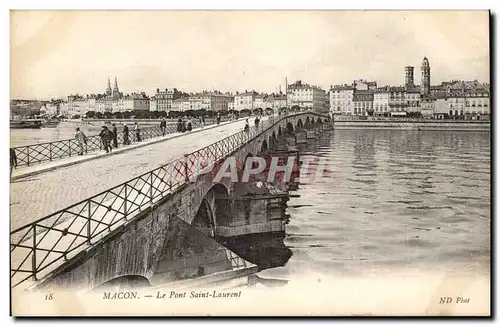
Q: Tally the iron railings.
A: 2